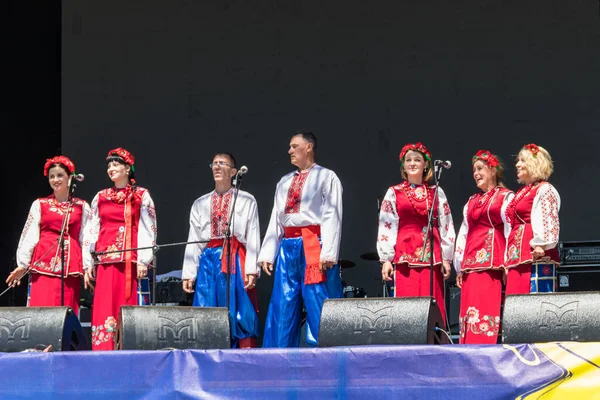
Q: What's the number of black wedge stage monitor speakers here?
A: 4